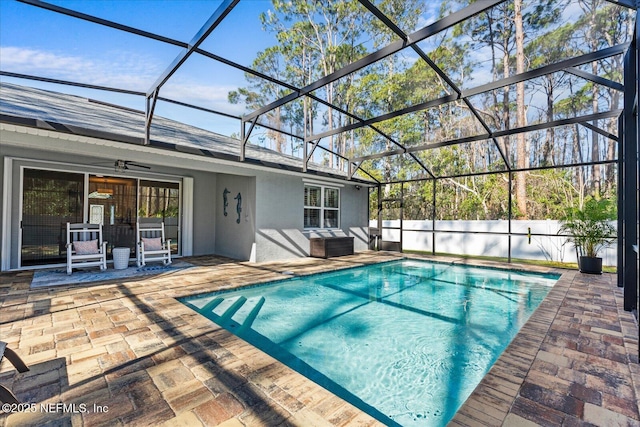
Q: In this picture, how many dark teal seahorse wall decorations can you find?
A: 2